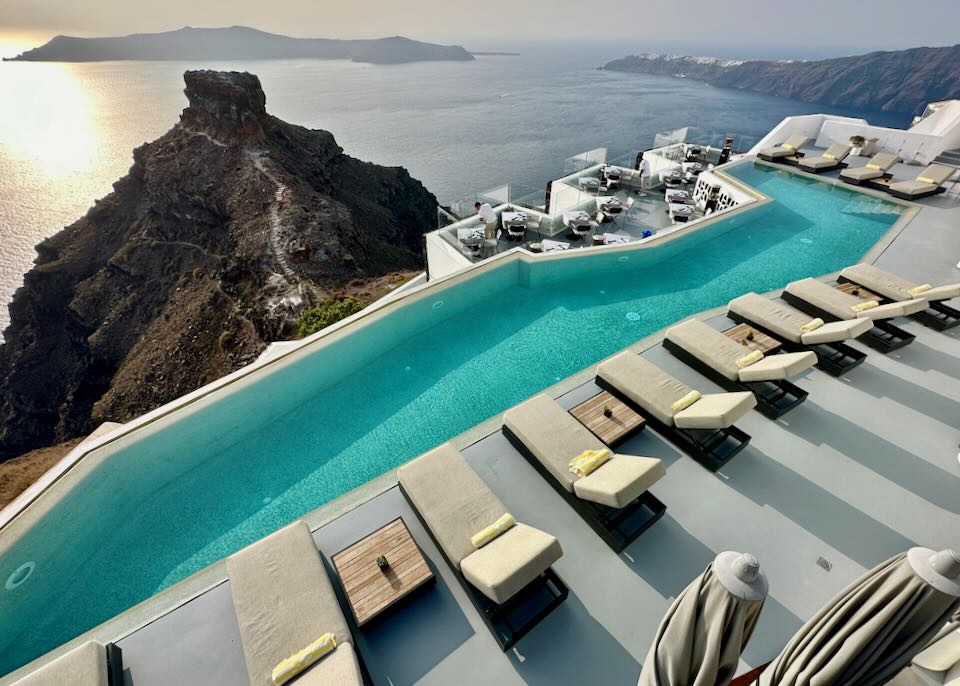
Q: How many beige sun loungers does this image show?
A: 13